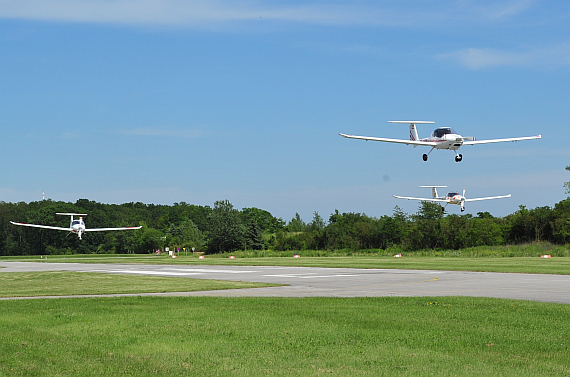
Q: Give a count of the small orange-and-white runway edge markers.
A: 6